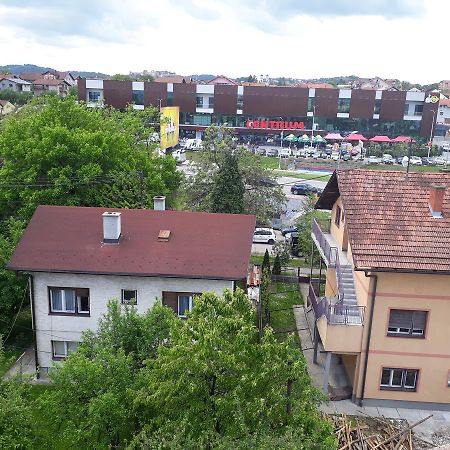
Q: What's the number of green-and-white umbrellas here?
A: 3